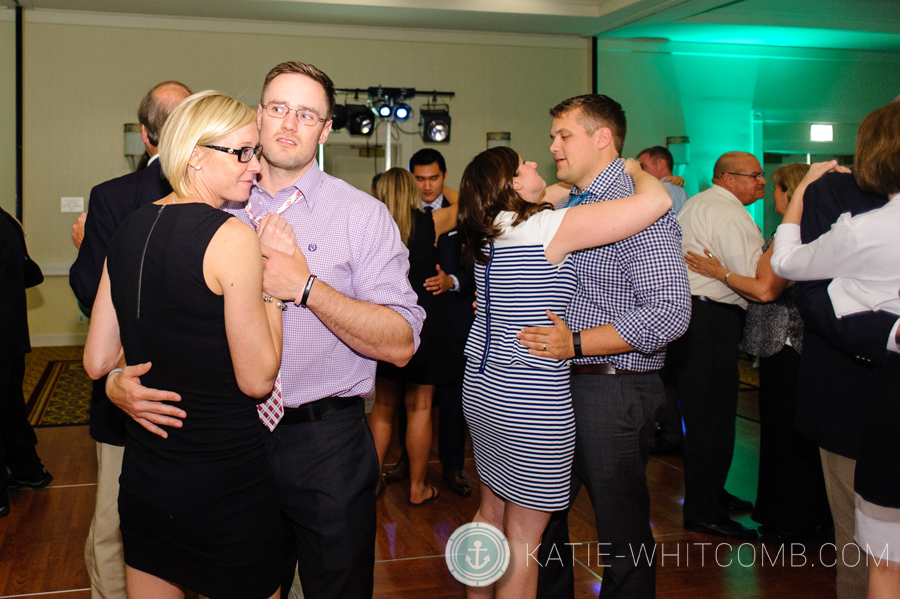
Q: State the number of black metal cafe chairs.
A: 0